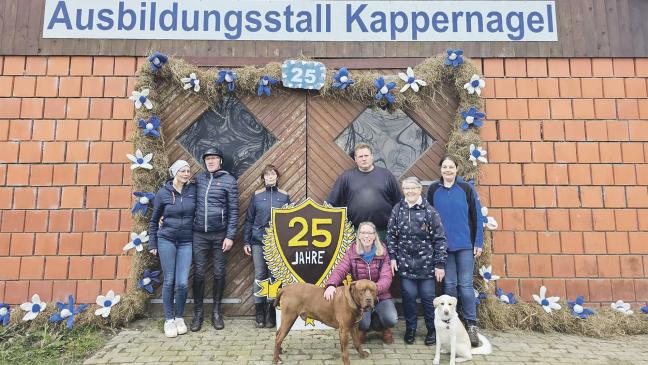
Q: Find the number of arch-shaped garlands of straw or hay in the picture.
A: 1